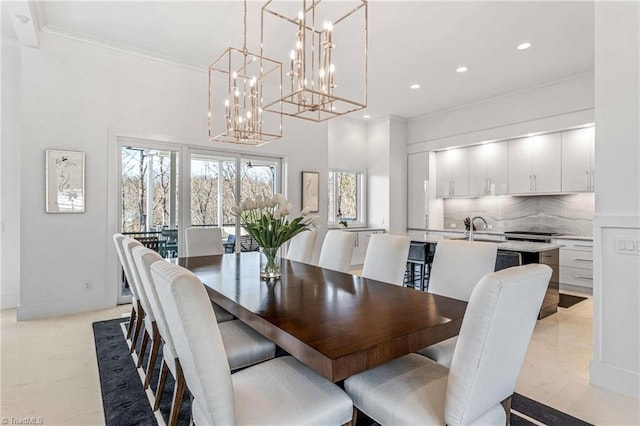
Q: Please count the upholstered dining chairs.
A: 10